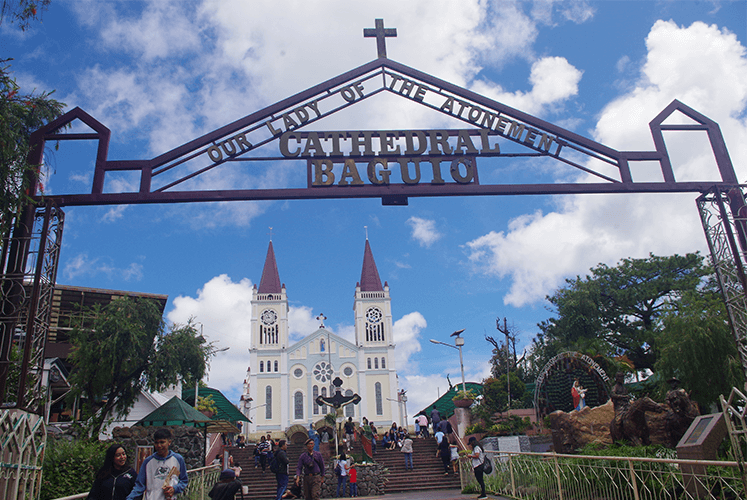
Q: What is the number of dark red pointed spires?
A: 2